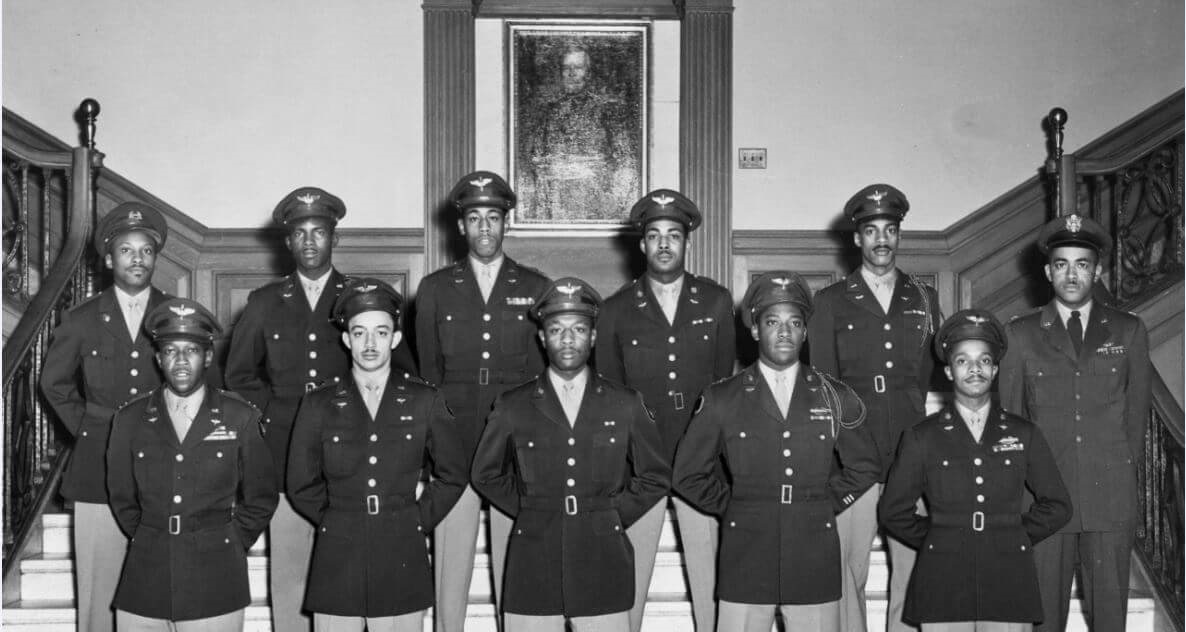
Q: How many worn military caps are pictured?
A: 11